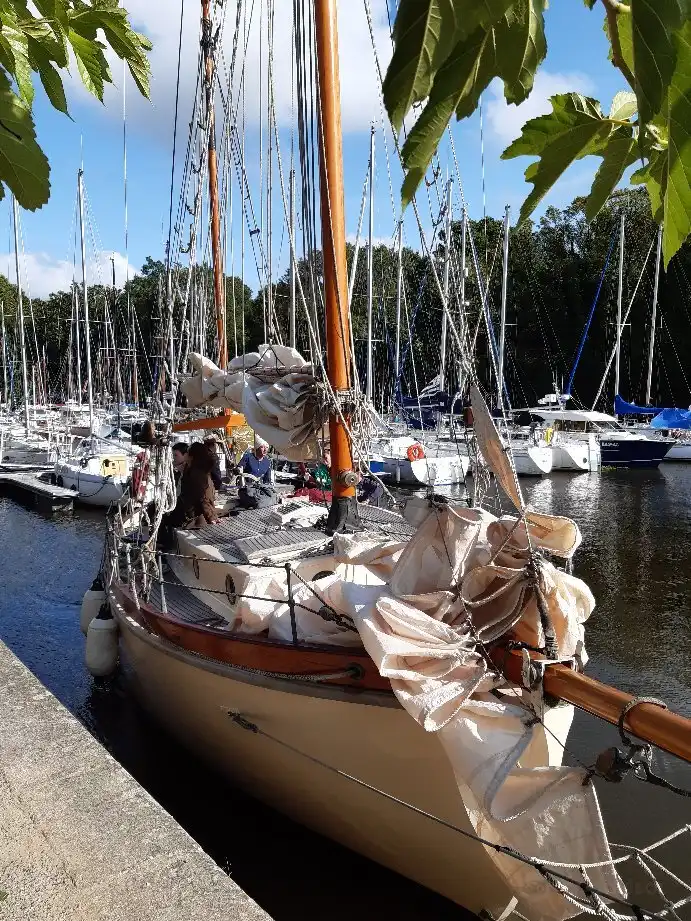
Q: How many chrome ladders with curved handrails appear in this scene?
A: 0